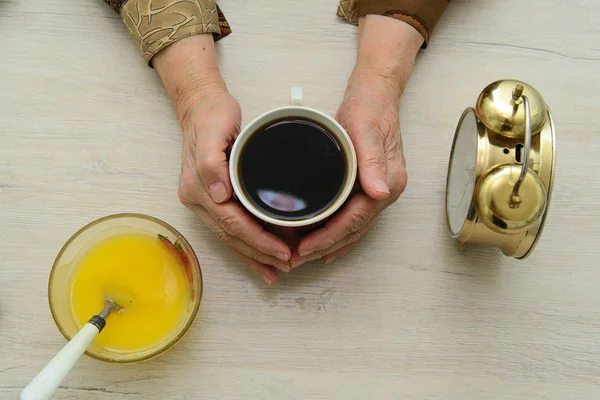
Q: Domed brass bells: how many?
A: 2